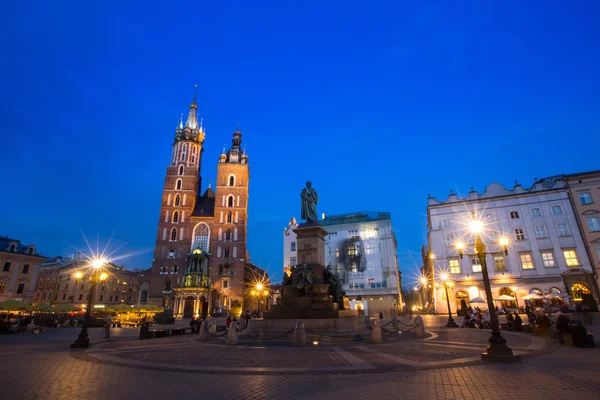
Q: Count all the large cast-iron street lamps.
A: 4